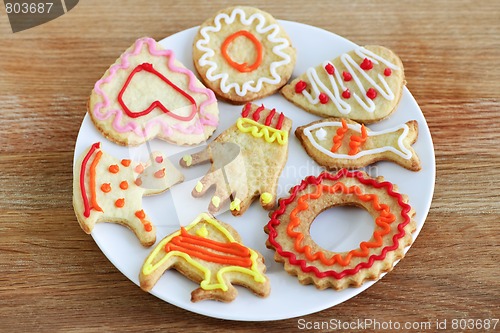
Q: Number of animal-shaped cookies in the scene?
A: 3